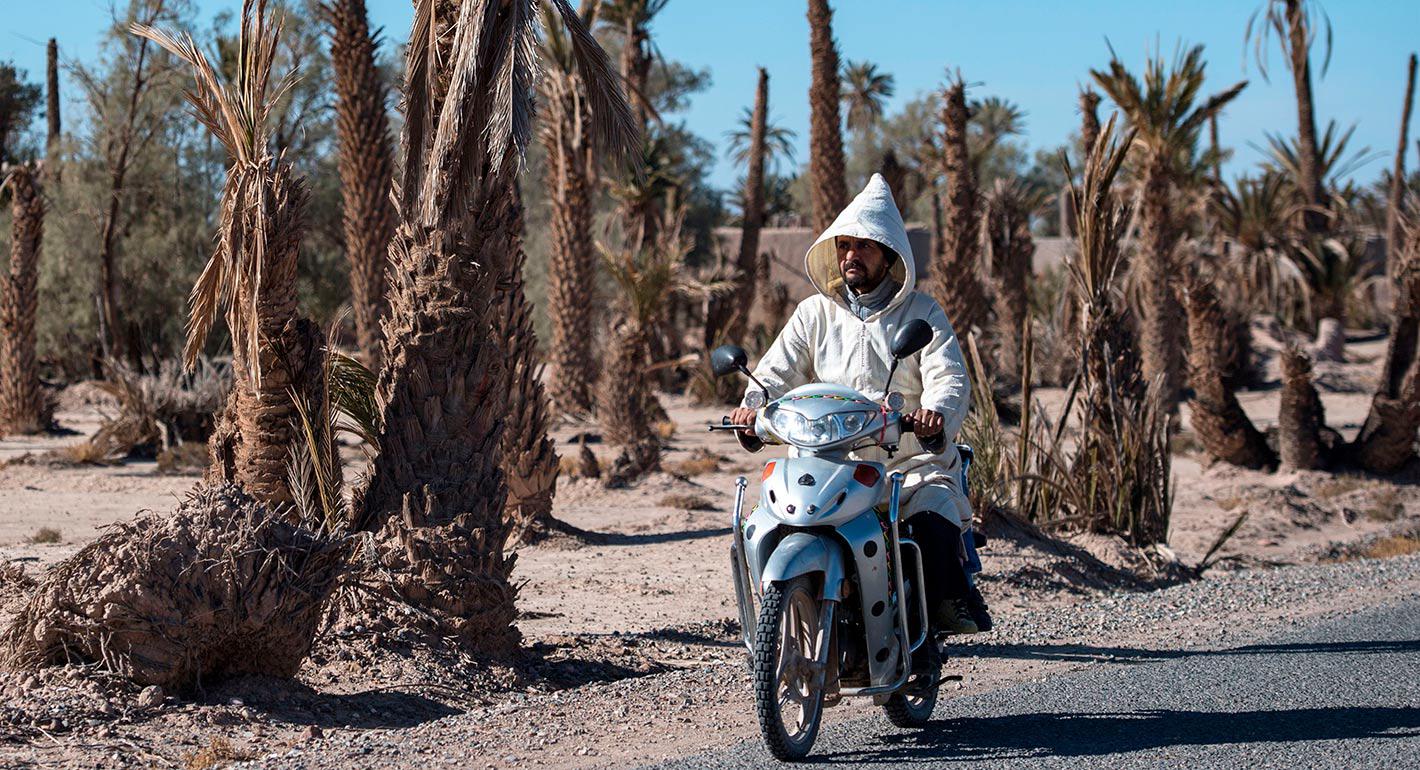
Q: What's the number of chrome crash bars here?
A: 2